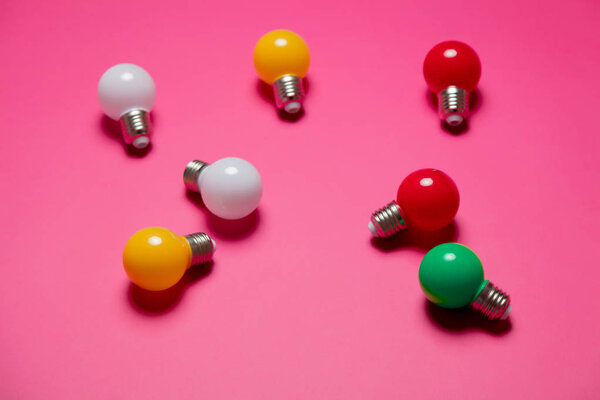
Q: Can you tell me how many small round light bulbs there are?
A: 7